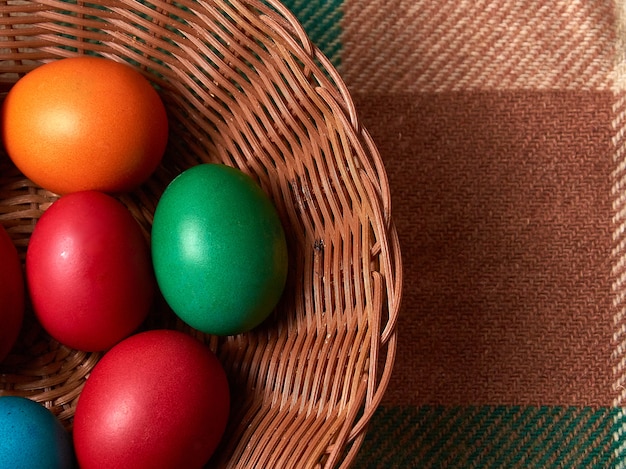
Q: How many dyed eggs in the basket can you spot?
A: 6